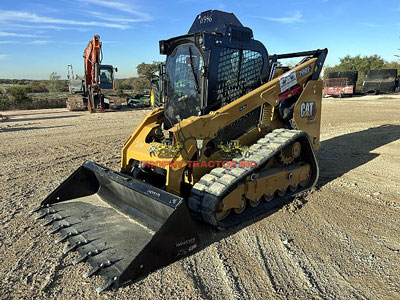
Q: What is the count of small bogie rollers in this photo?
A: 5